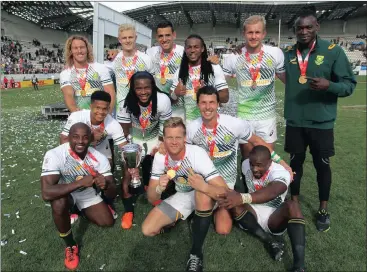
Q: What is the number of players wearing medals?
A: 12